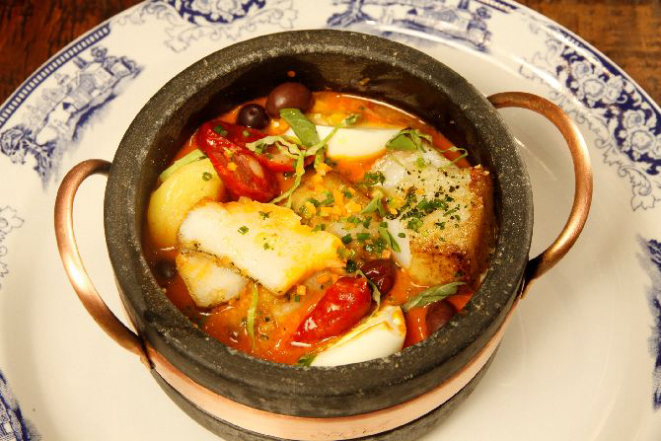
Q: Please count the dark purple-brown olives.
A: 5